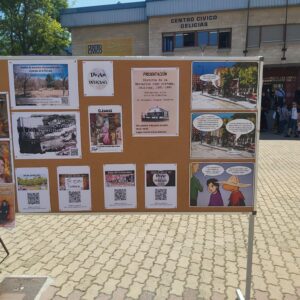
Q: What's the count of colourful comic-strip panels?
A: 3